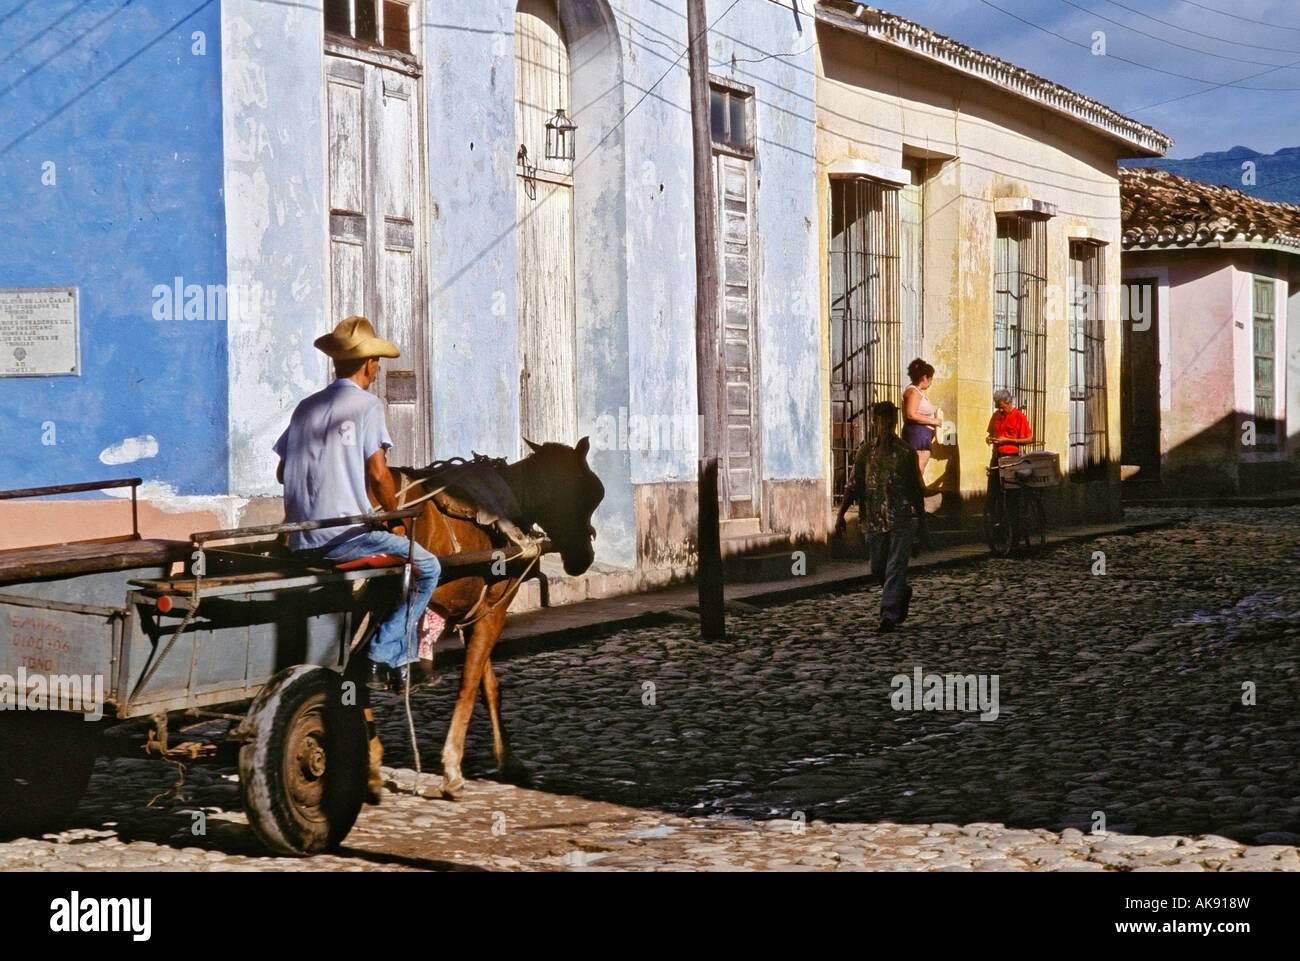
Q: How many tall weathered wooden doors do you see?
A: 3